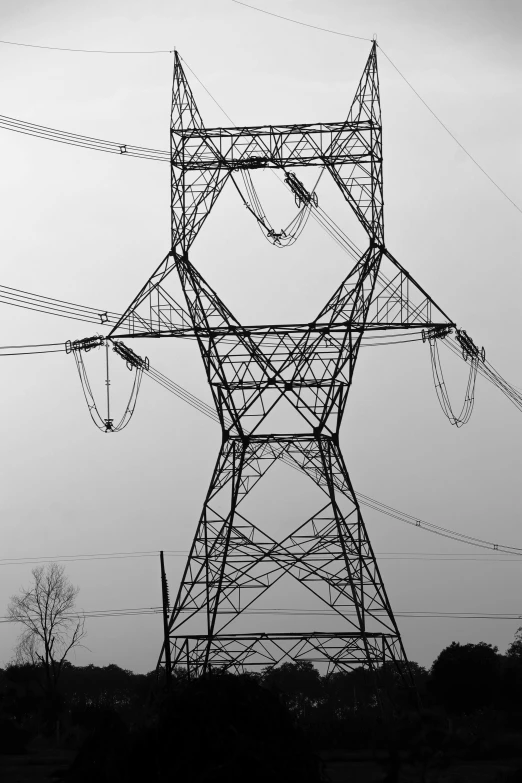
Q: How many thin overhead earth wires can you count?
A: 2